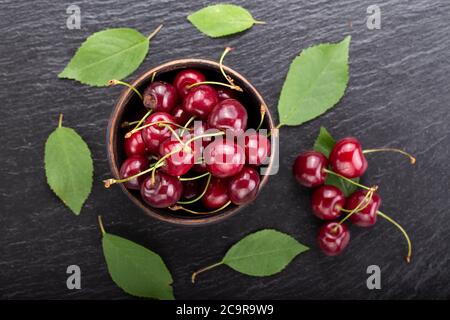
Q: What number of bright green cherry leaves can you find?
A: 7